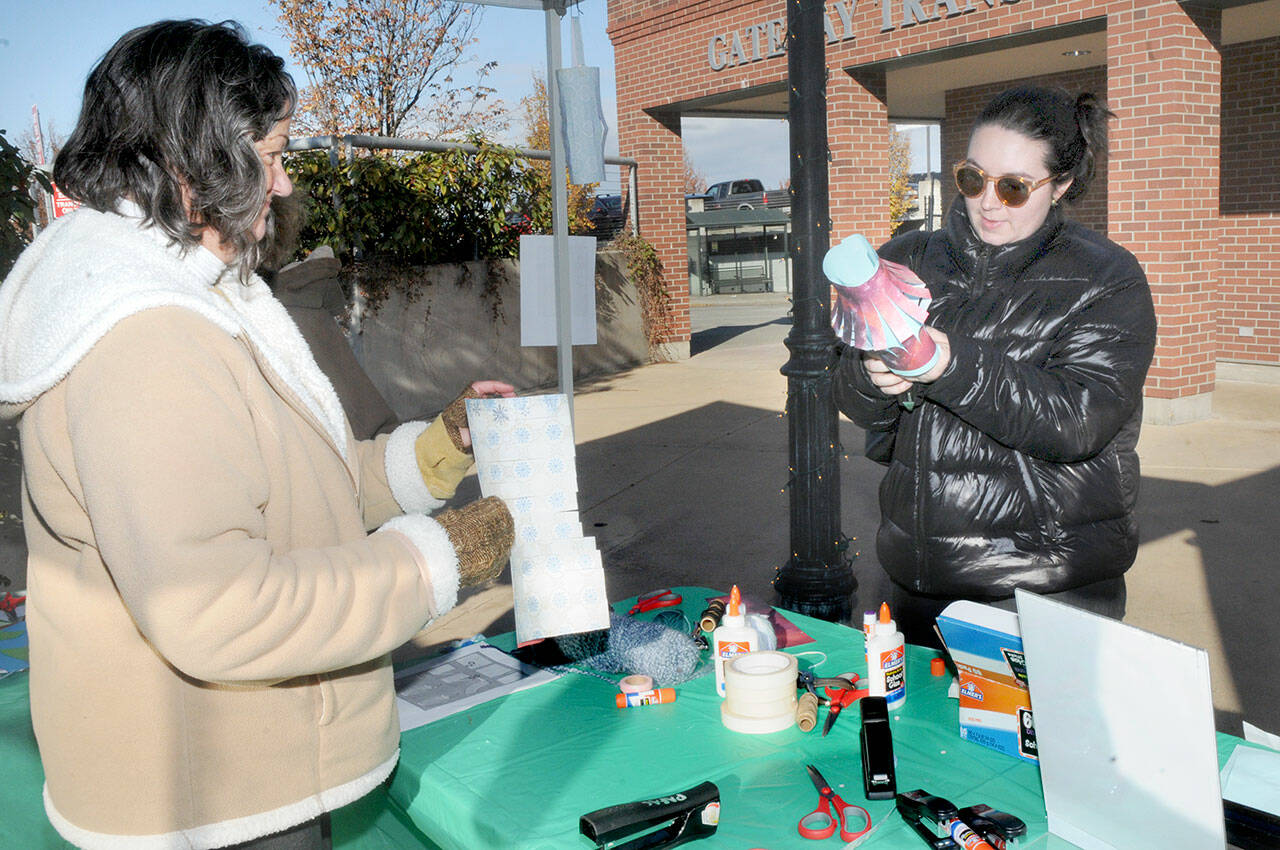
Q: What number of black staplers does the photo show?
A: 4